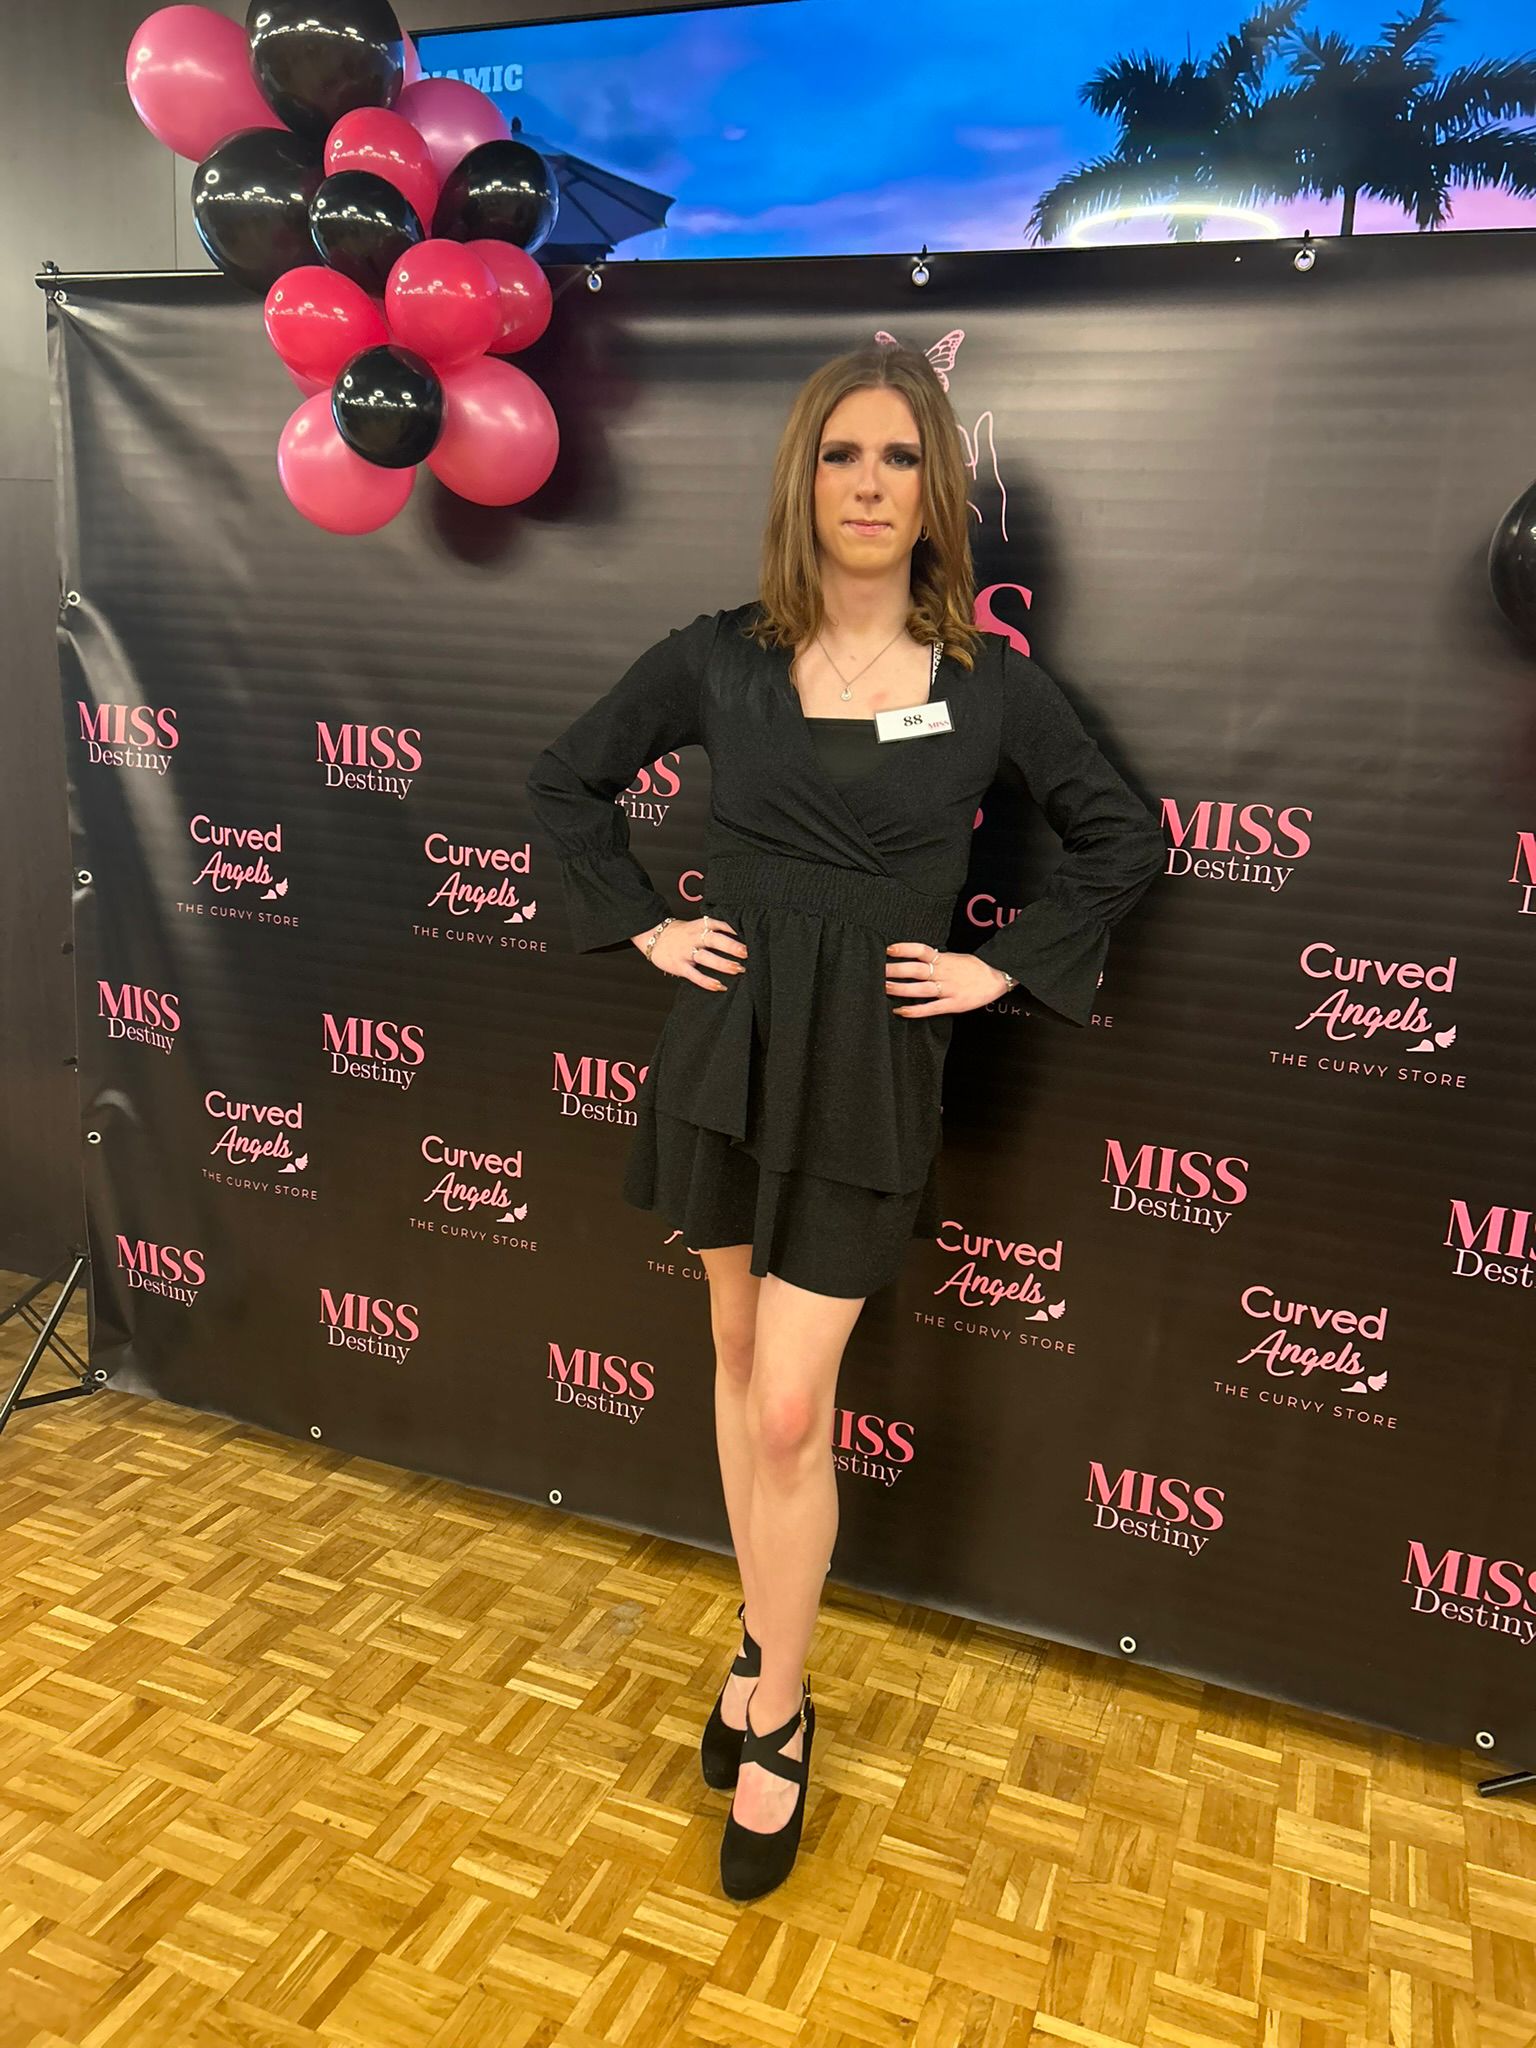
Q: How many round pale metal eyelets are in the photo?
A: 12